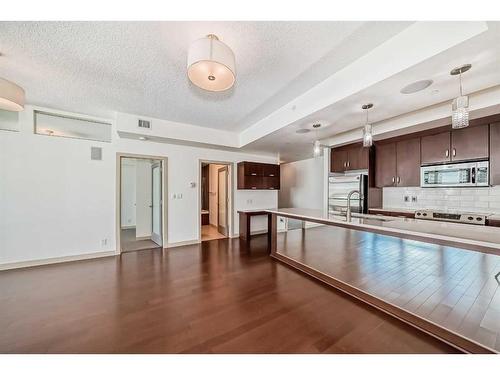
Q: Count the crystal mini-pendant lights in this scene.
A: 3